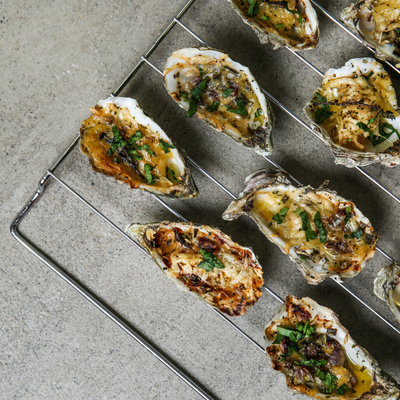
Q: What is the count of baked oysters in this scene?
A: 9